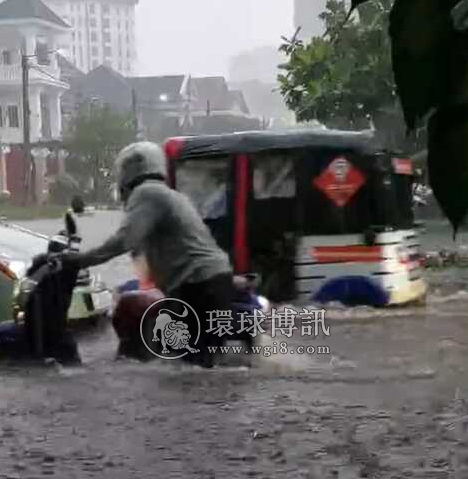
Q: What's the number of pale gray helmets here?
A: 1